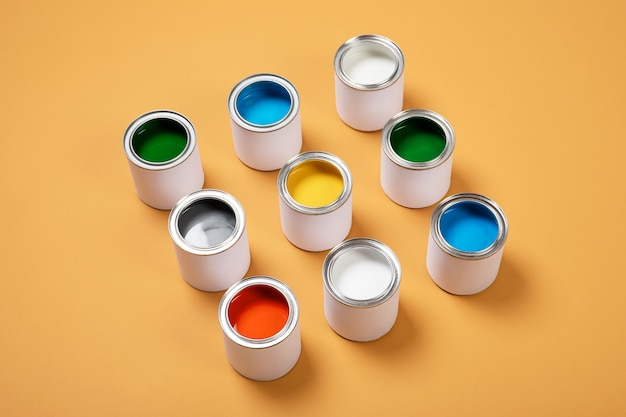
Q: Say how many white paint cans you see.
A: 2